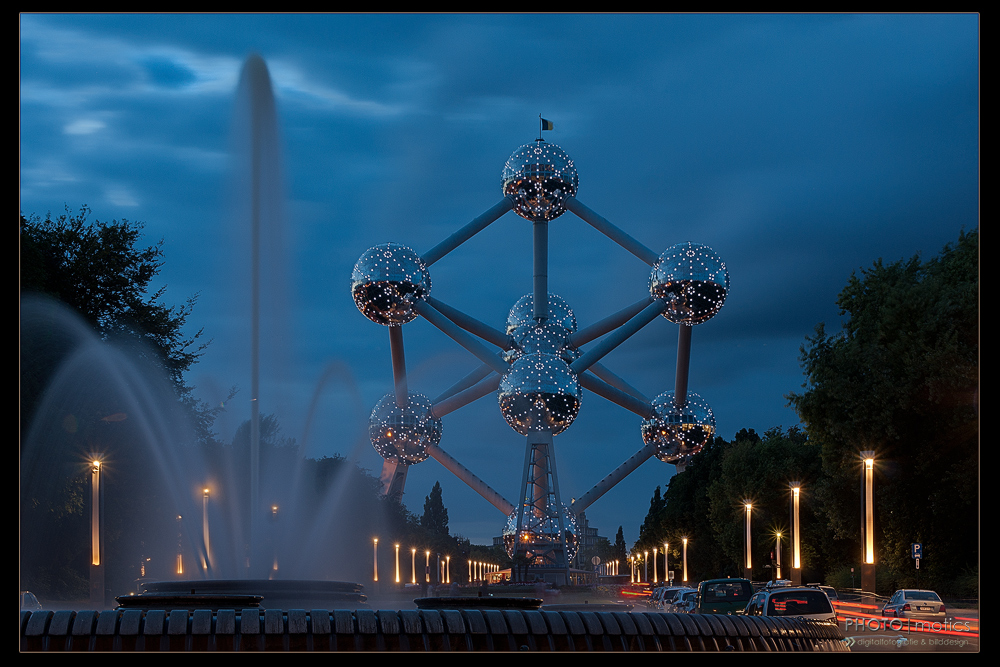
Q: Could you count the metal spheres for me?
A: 9